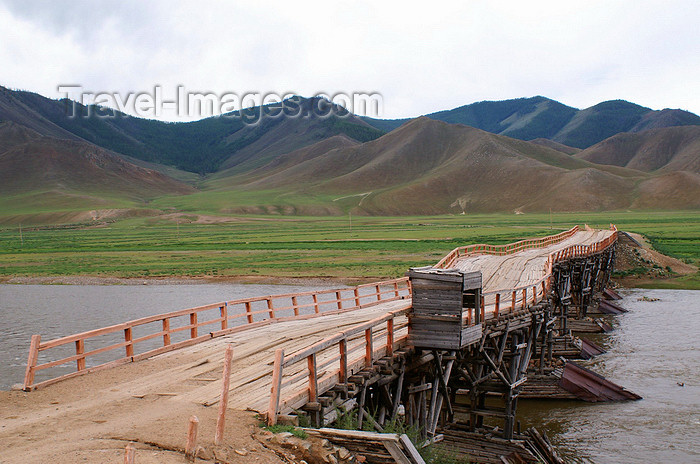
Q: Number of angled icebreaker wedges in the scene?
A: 5